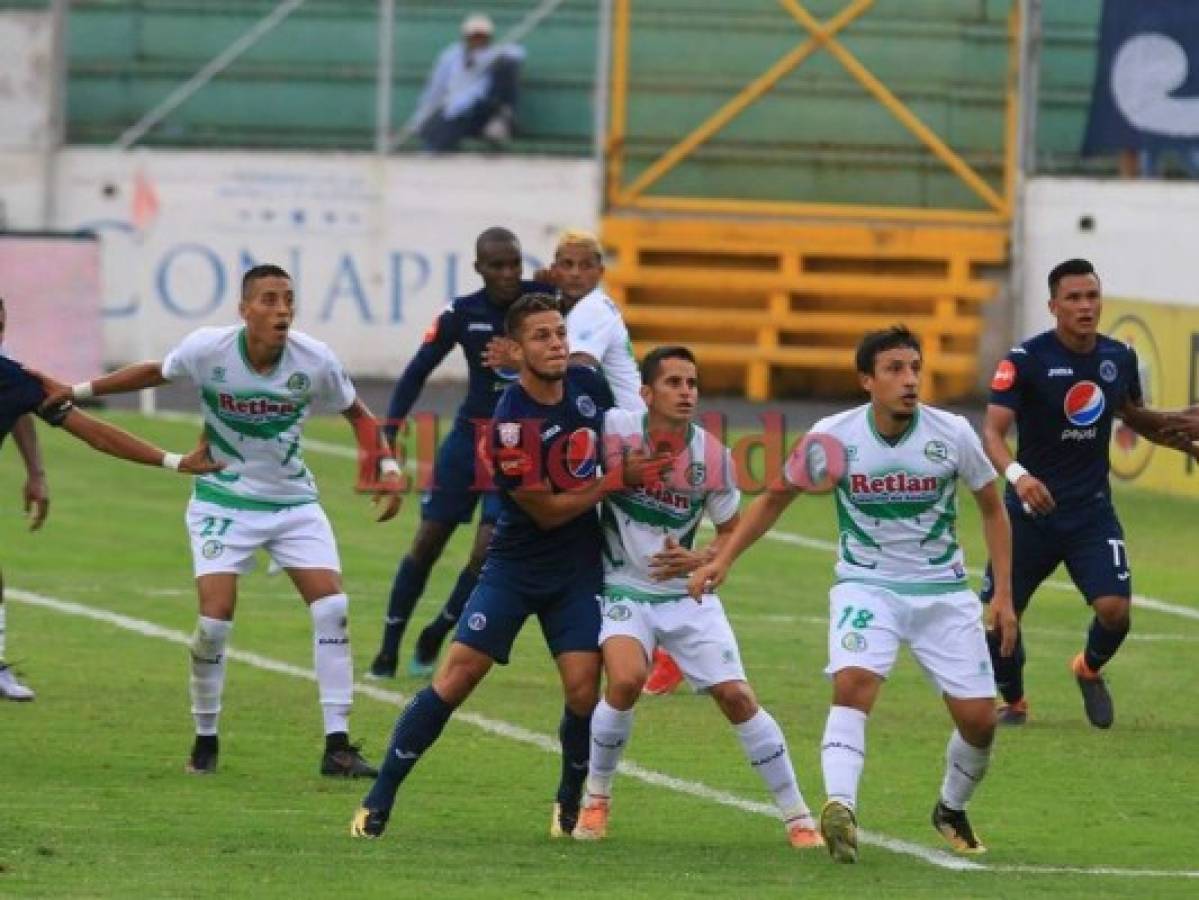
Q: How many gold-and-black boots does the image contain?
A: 4